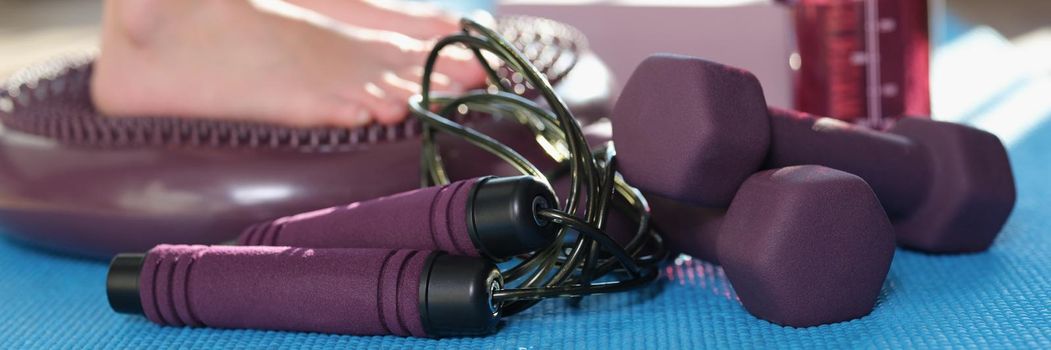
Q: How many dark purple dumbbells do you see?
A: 2